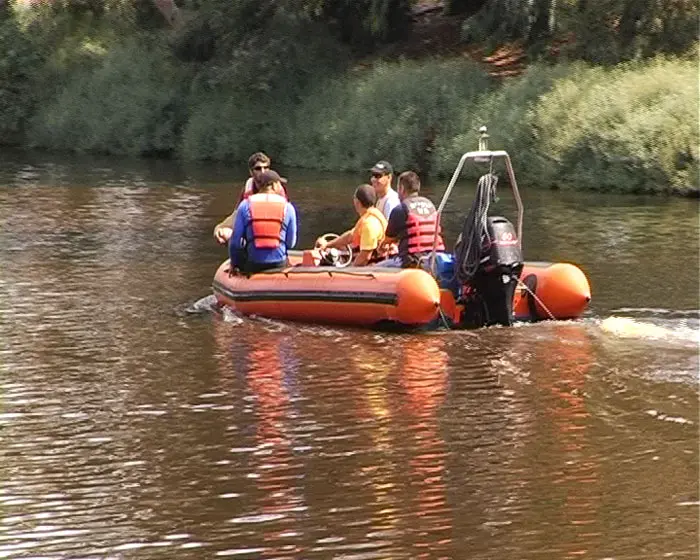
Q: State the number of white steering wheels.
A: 1